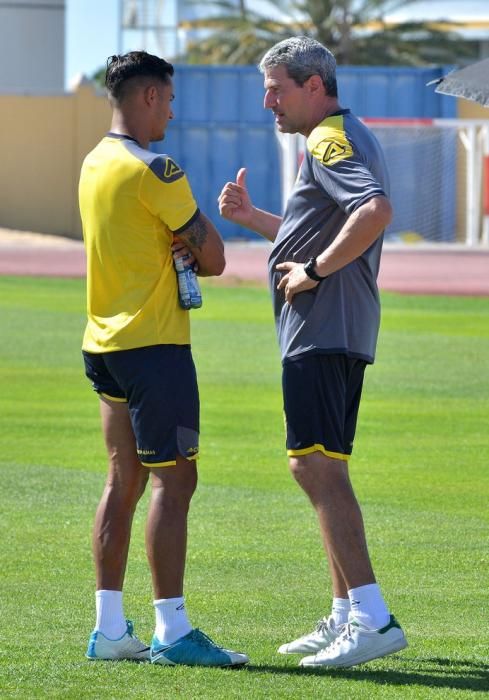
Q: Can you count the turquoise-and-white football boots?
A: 2